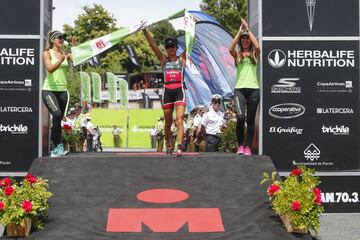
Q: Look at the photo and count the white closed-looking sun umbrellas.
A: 0